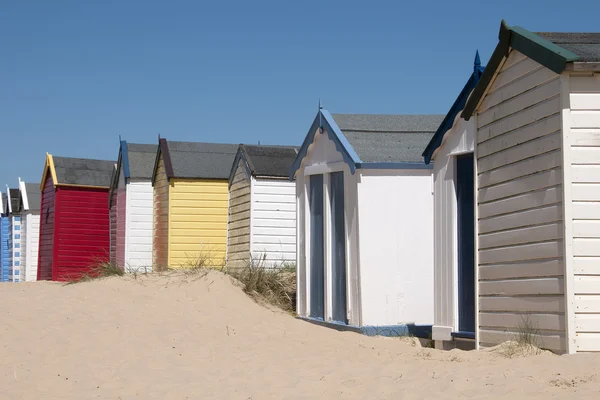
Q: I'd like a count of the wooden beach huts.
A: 10